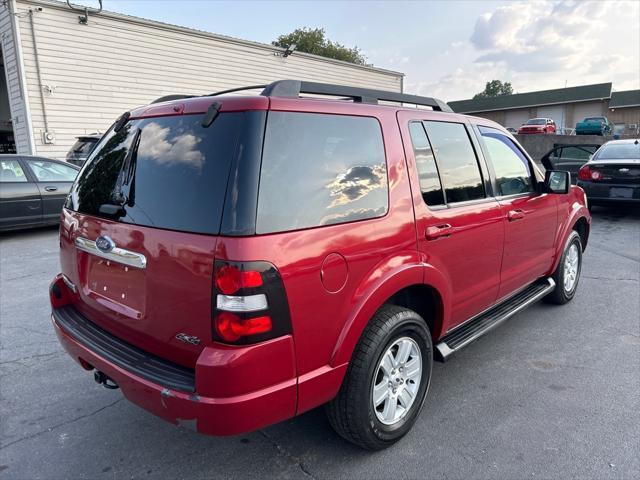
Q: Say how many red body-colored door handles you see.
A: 2